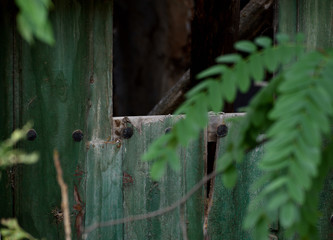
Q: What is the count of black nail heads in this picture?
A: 5